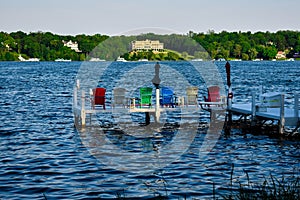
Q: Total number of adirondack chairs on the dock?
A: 6